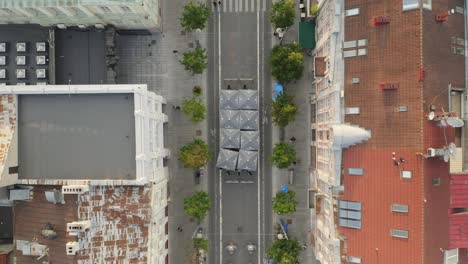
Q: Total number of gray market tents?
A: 8